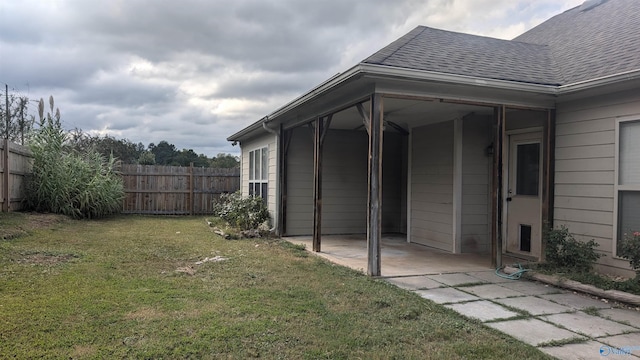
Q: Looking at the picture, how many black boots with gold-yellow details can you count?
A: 0